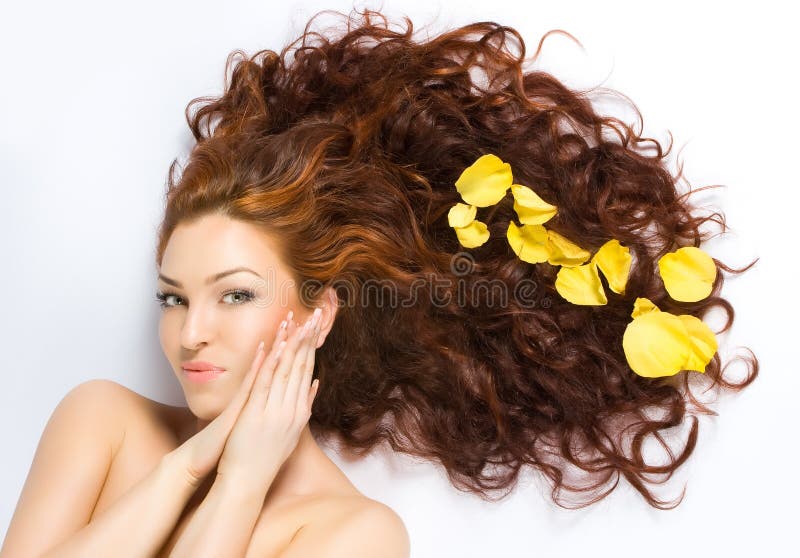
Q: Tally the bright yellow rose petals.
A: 12